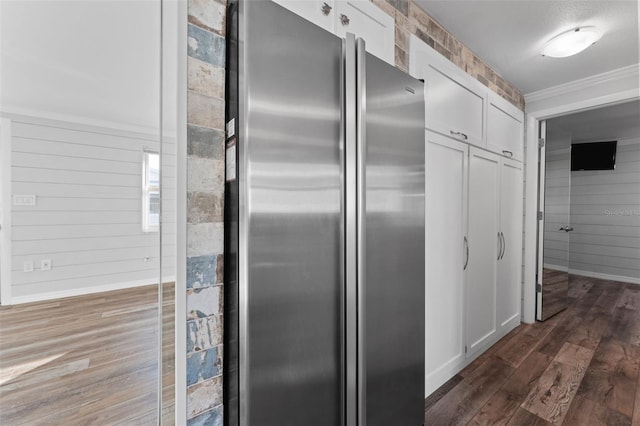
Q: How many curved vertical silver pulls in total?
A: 3